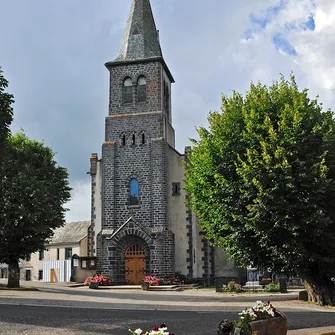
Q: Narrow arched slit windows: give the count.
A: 3